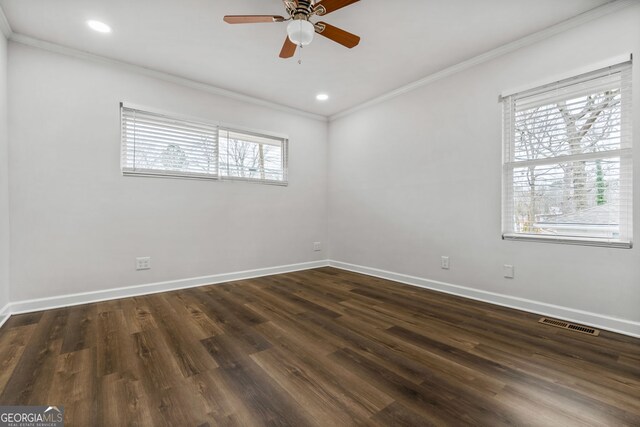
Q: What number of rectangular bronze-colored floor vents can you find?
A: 1